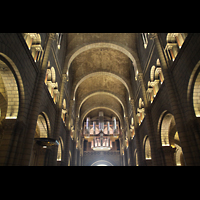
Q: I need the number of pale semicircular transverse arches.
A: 4